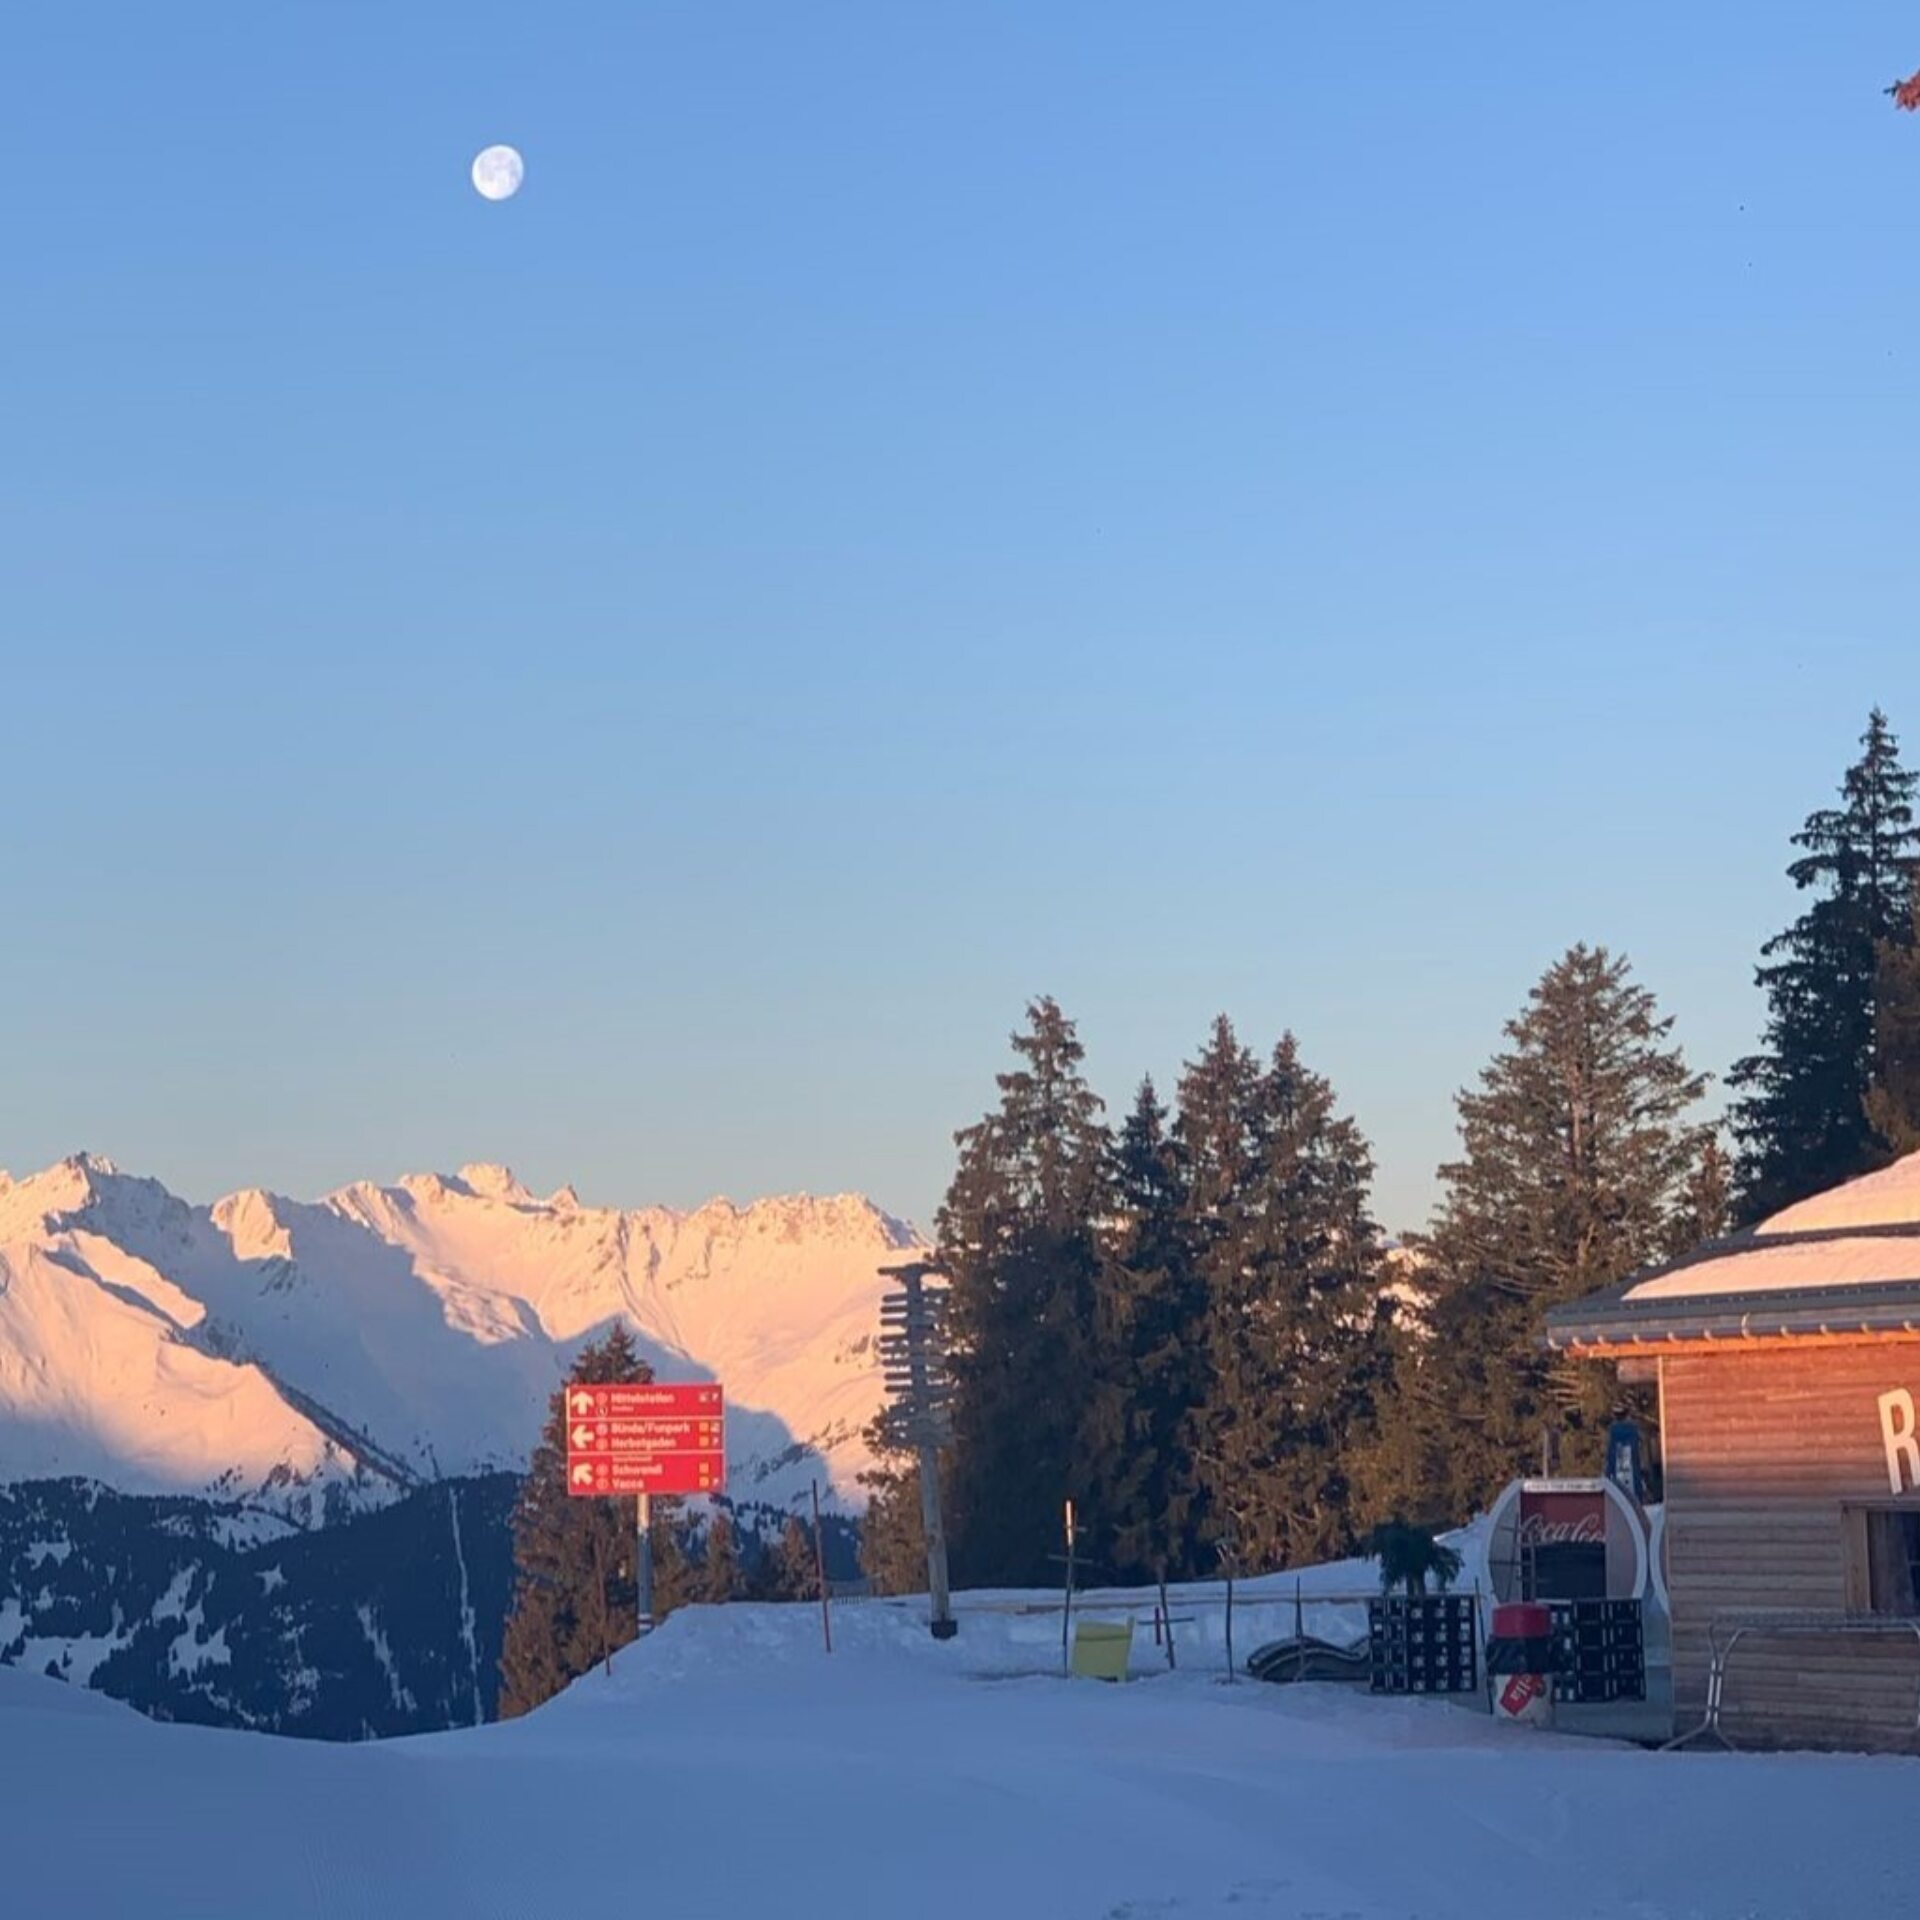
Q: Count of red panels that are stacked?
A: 3